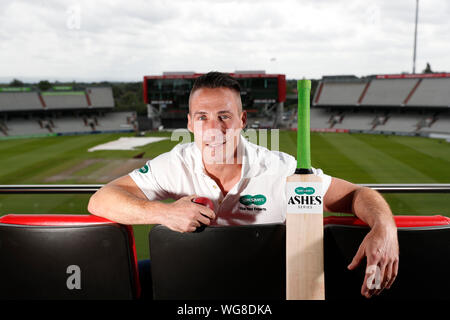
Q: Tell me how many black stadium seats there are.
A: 3